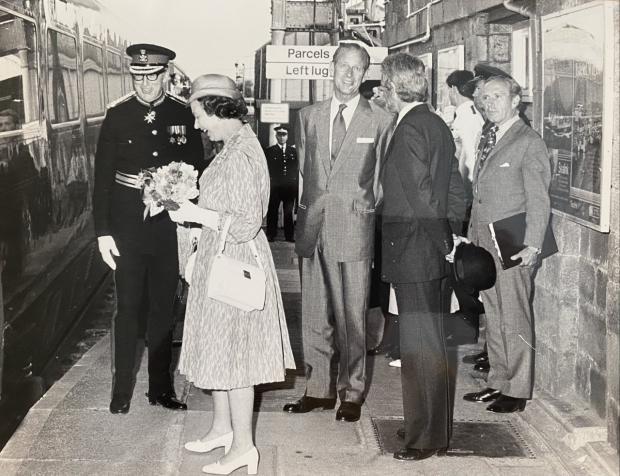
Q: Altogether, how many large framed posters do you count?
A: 1